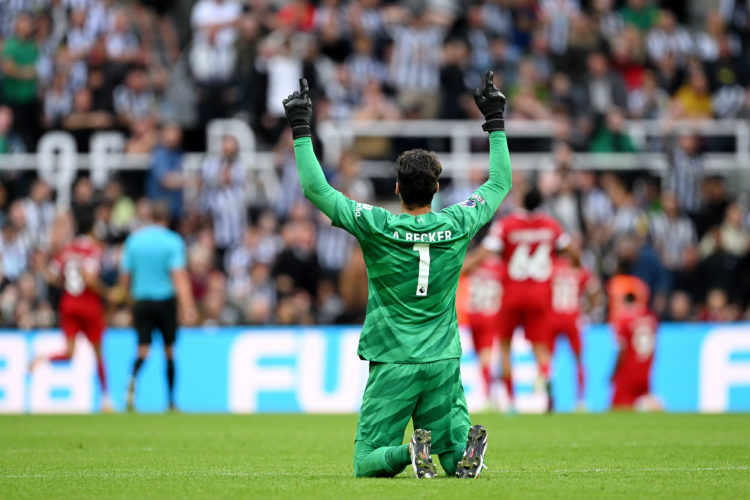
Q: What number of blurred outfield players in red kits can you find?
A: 5